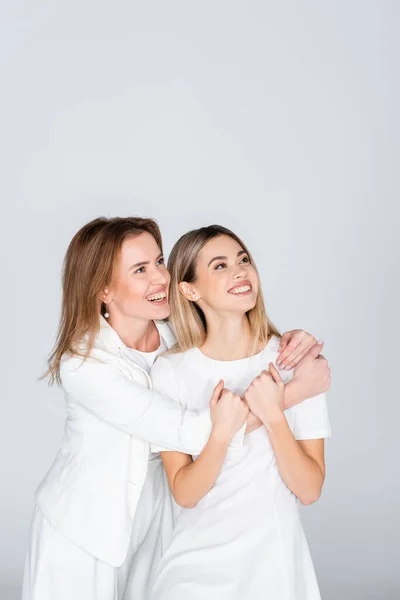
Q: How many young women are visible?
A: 2